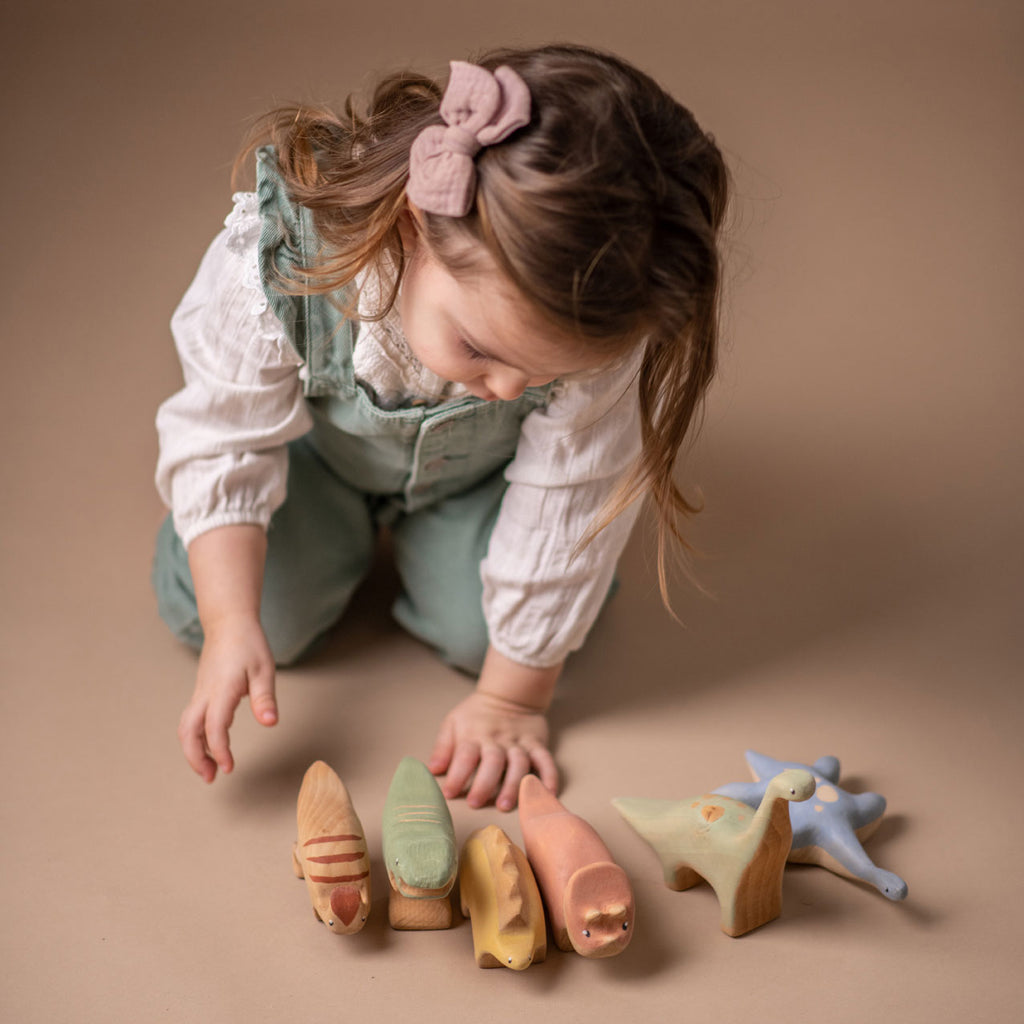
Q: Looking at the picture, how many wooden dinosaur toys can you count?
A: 6